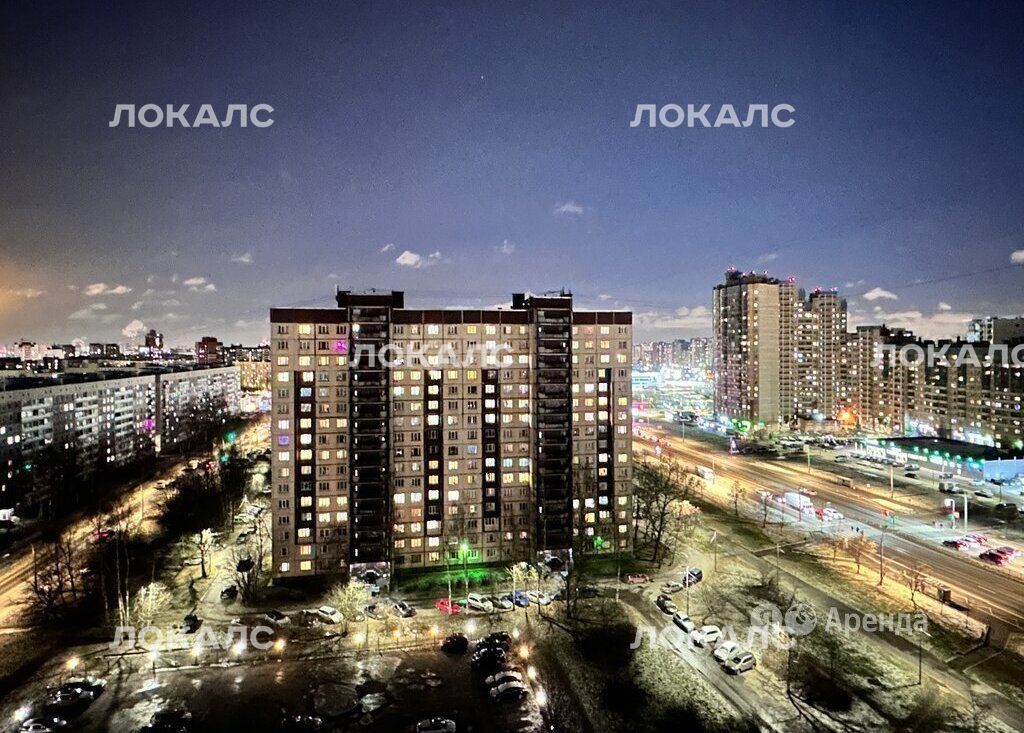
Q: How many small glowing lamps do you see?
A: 14